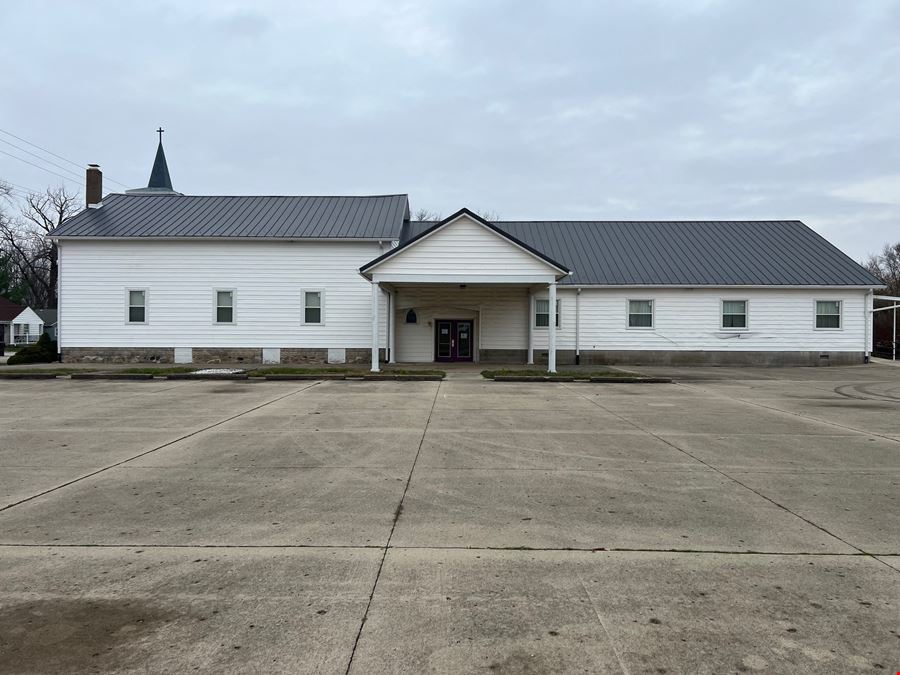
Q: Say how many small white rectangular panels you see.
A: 3